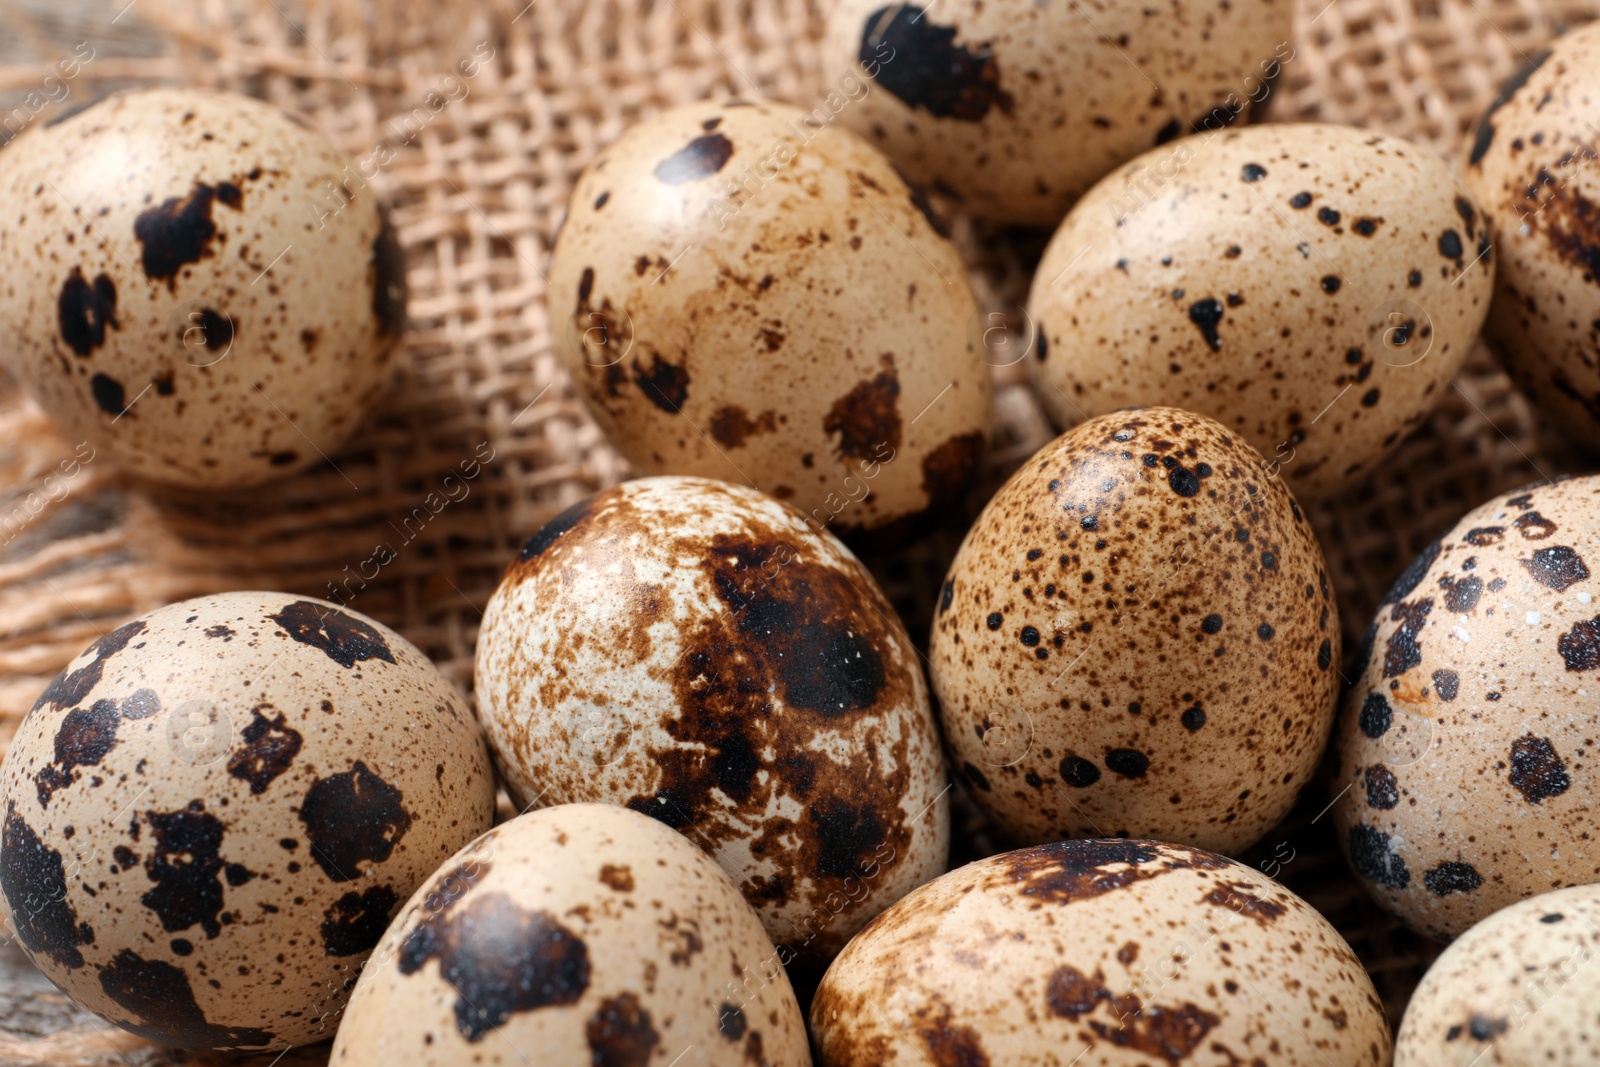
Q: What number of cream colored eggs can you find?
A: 12